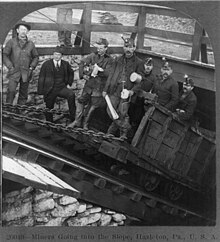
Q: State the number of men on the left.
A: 2